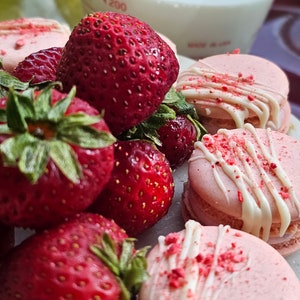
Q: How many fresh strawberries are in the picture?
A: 6